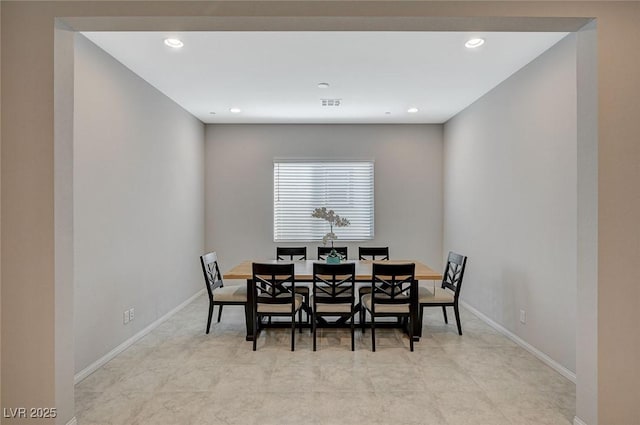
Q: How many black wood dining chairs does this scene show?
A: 8